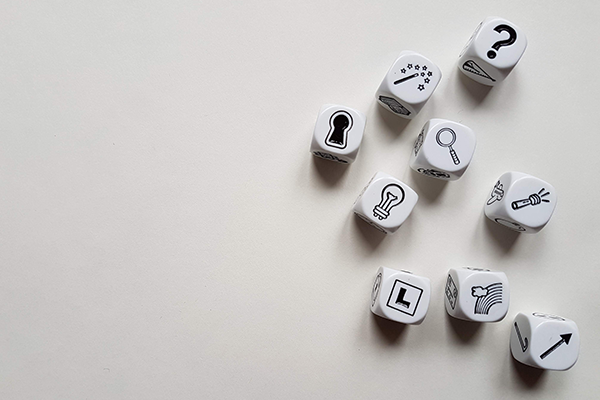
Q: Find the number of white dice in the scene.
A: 9